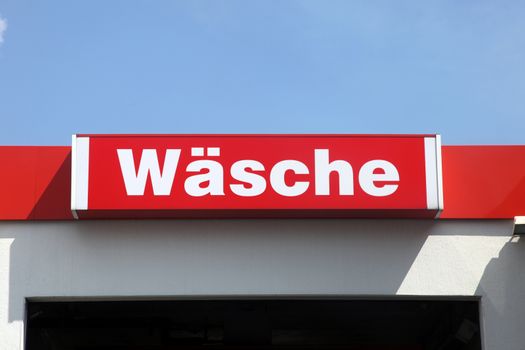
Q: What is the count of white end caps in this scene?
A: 2